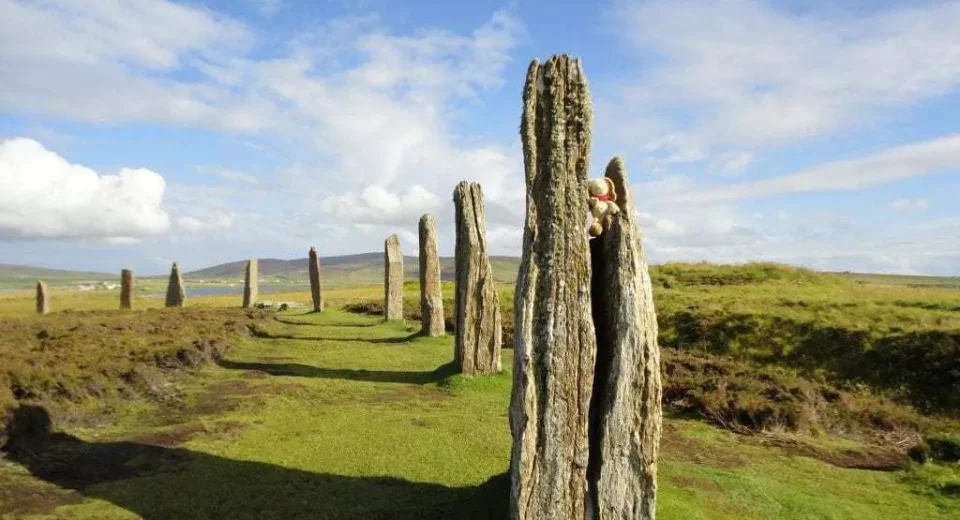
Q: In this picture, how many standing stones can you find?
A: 9